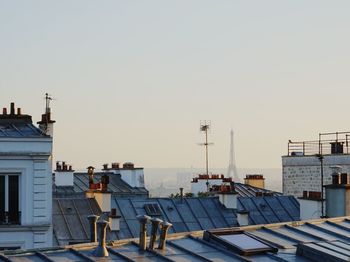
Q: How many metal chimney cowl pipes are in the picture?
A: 5